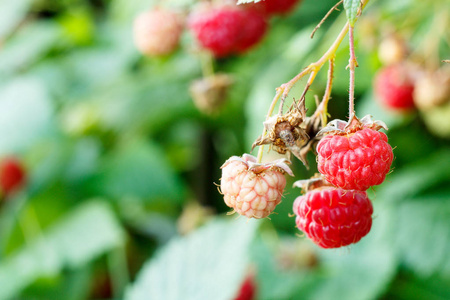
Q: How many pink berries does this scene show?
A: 2